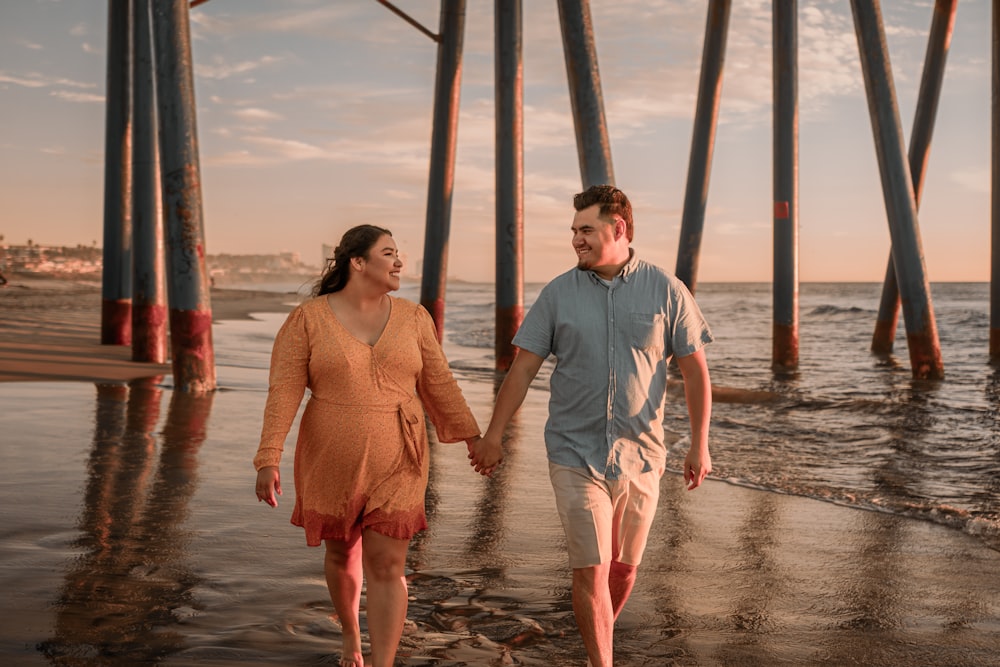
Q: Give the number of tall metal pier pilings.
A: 11